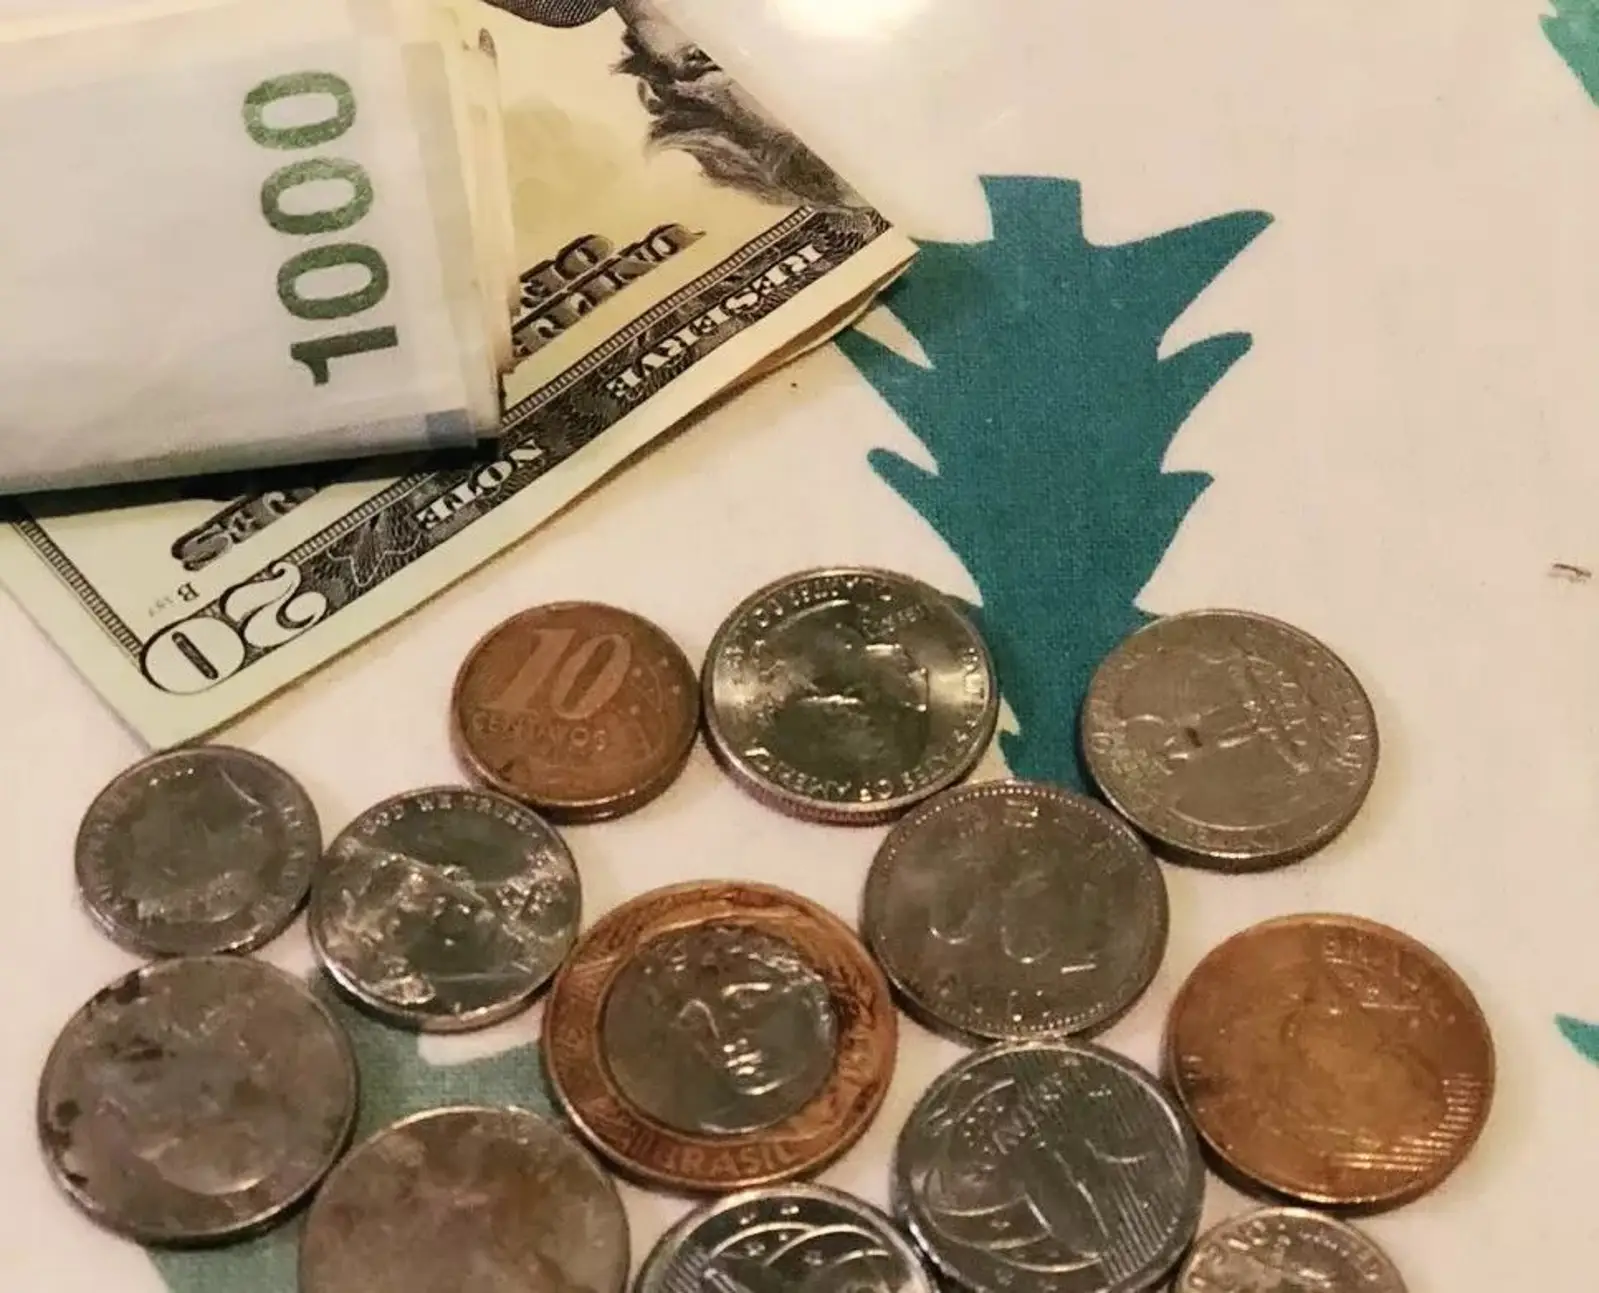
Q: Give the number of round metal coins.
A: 13